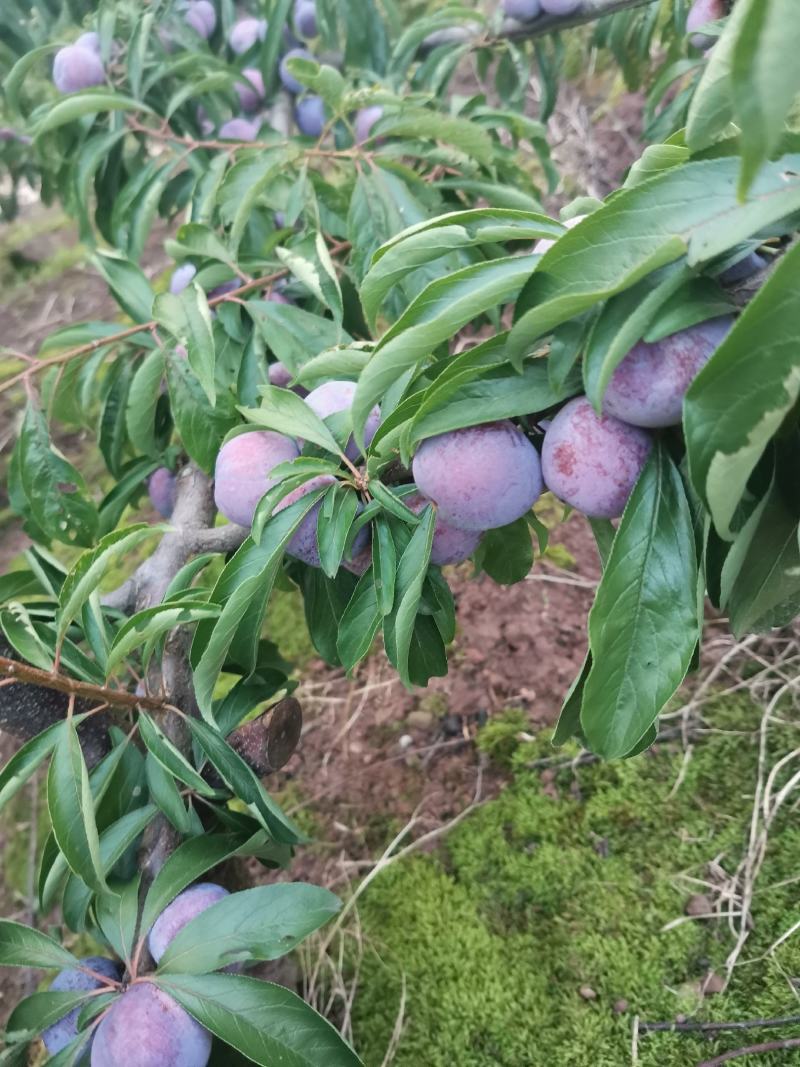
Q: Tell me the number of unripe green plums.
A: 0